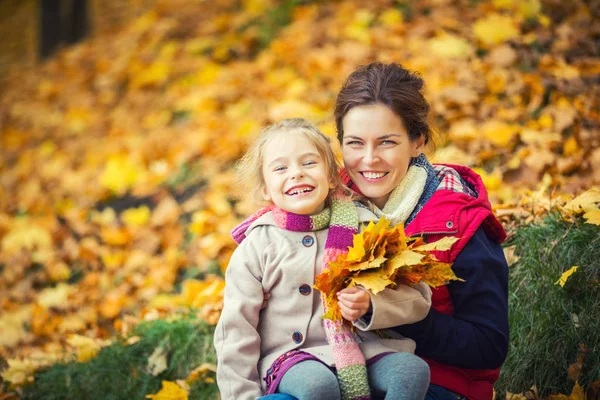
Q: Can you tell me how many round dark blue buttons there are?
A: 3